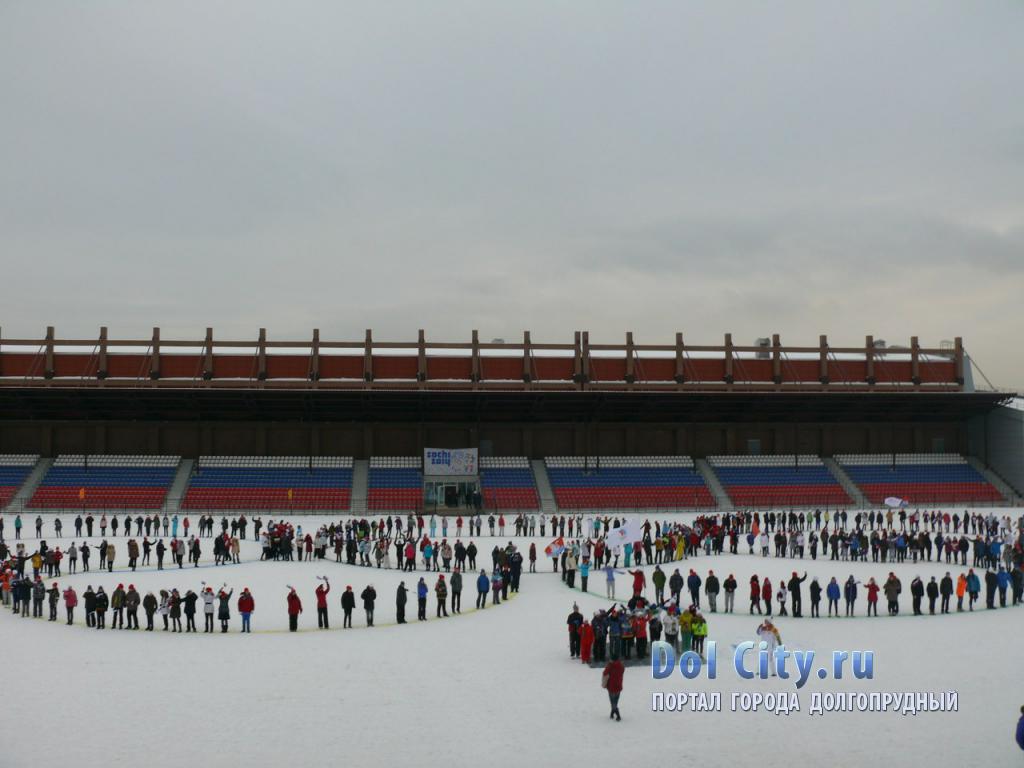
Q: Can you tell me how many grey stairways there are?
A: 7